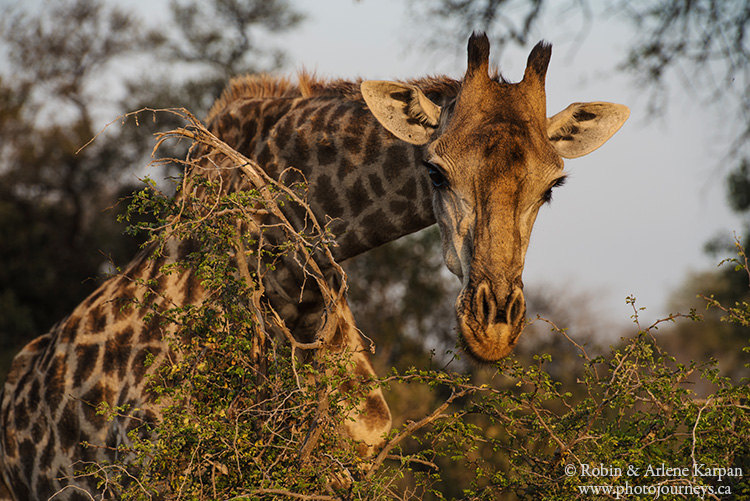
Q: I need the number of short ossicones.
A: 2